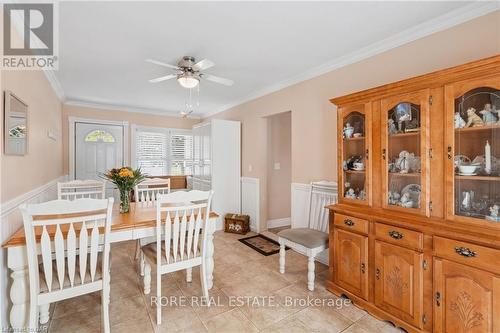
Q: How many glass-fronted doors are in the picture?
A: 3